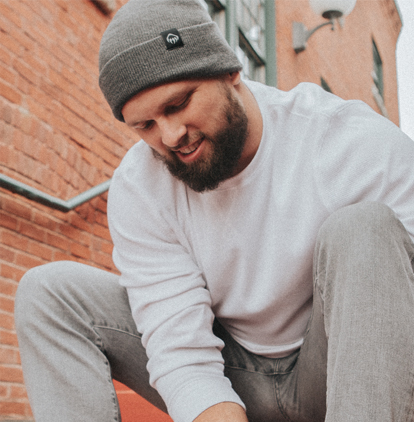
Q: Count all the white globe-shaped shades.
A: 1